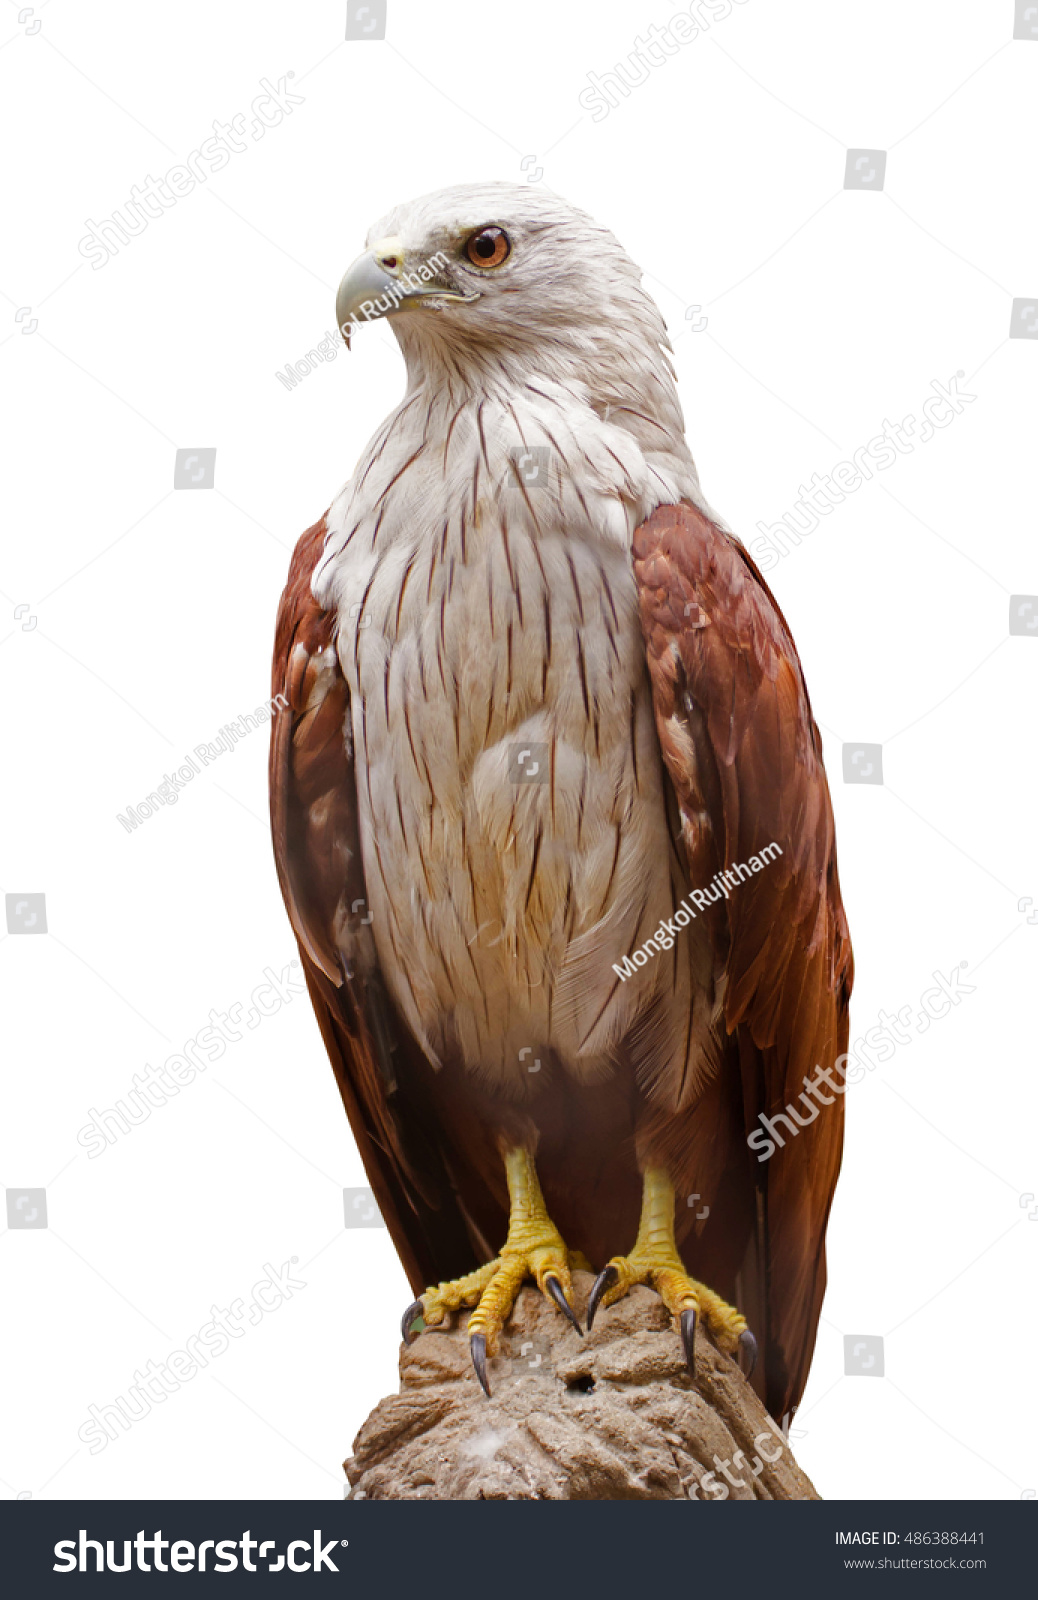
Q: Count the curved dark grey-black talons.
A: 6